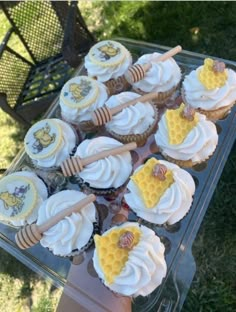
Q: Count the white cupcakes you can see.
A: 12